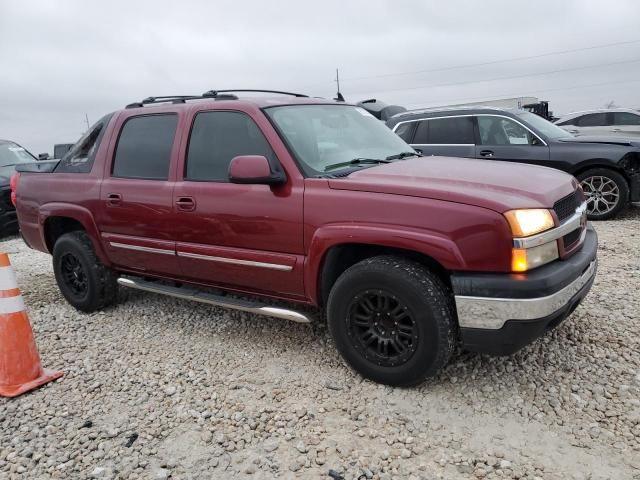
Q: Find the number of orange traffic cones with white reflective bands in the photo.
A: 1